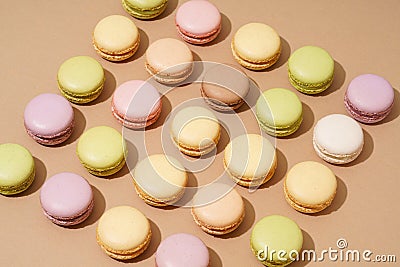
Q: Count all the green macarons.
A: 7